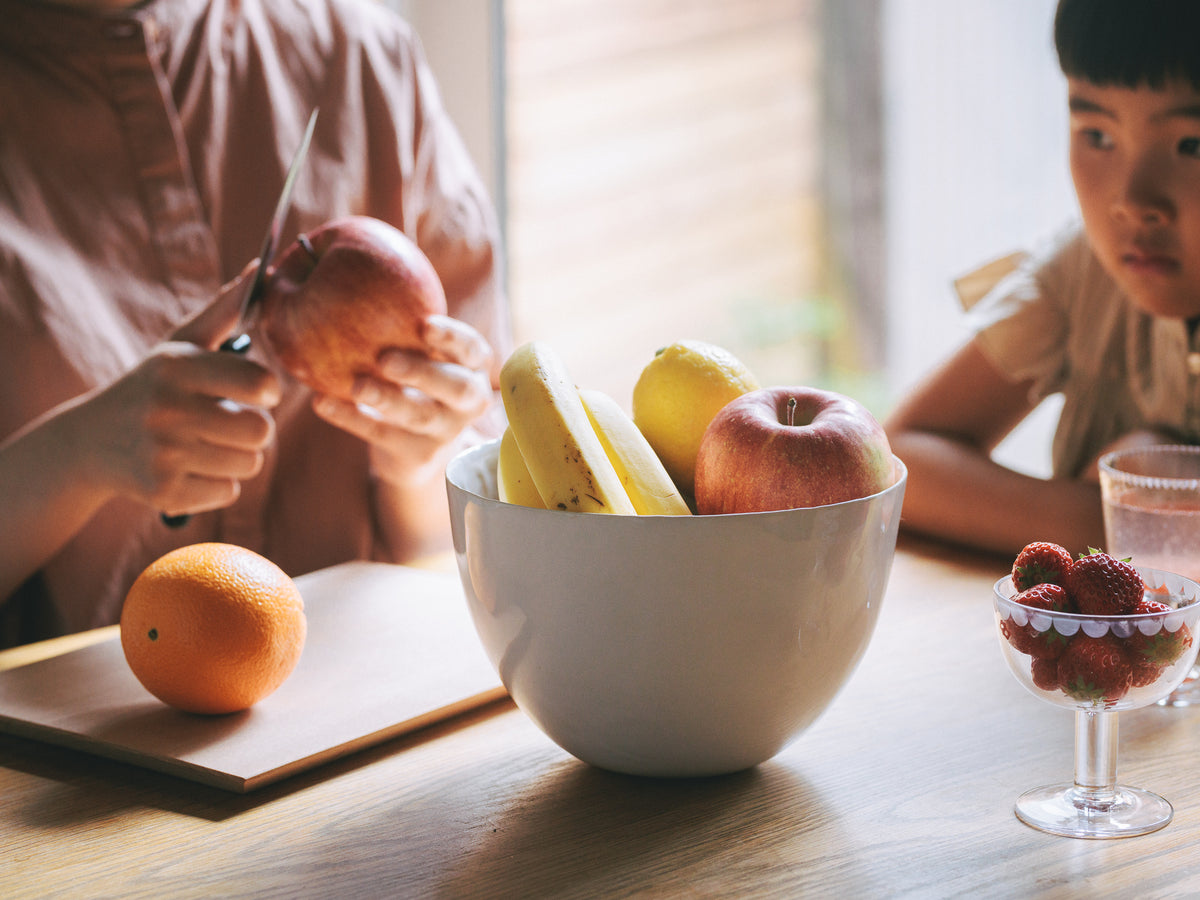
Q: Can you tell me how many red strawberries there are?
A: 7